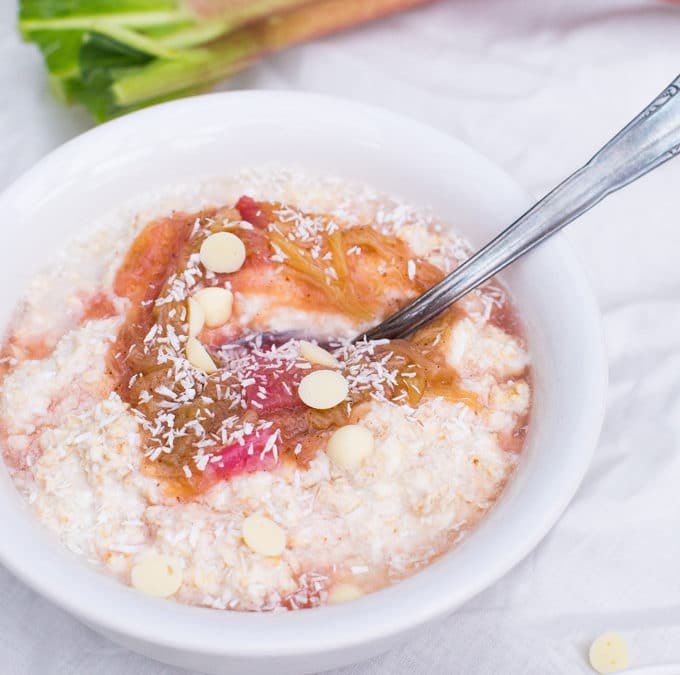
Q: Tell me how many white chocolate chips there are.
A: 11